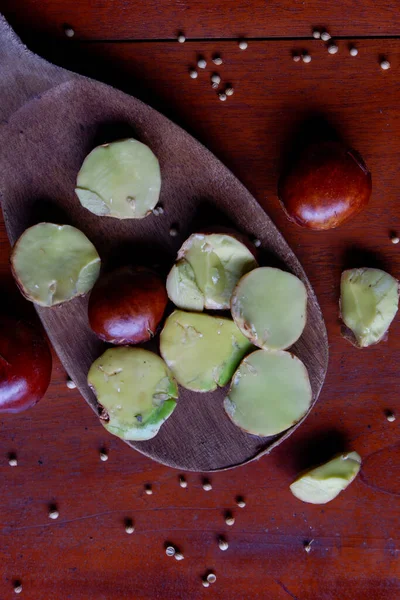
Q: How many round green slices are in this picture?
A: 7